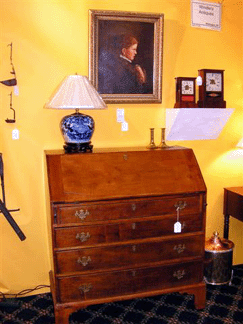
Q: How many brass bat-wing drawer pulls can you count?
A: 8